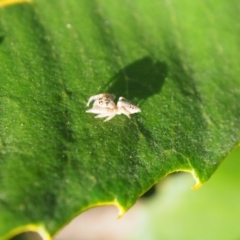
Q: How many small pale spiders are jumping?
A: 1